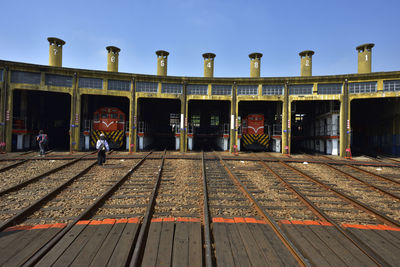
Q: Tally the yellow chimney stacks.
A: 7